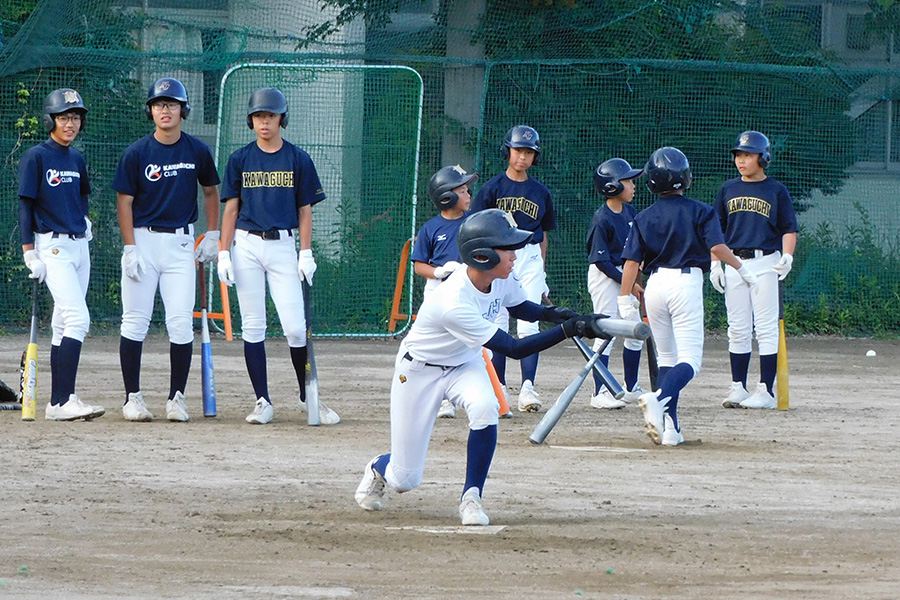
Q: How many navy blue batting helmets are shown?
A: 9